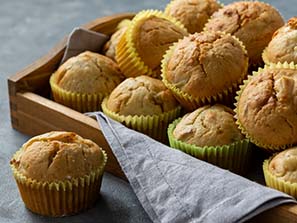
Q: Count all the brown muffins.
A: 12